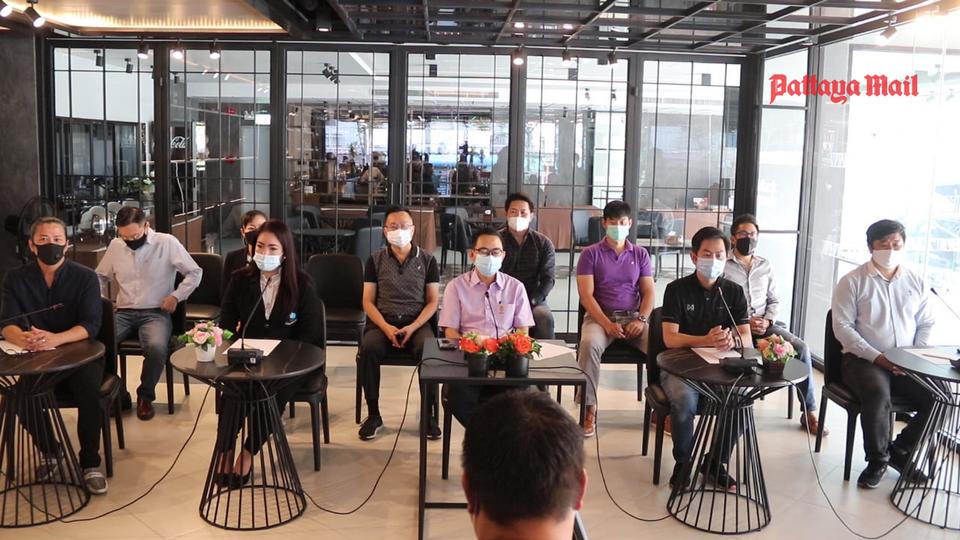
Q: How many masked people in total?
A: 11